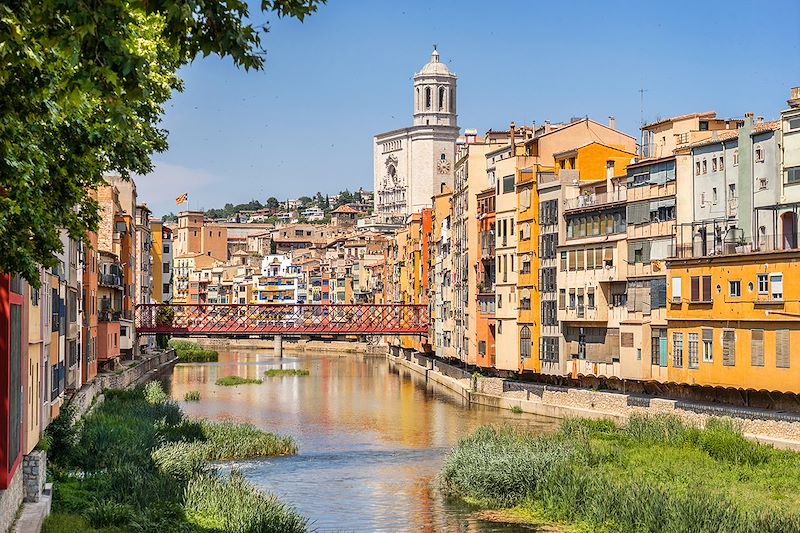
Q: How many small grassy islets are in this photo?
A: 3